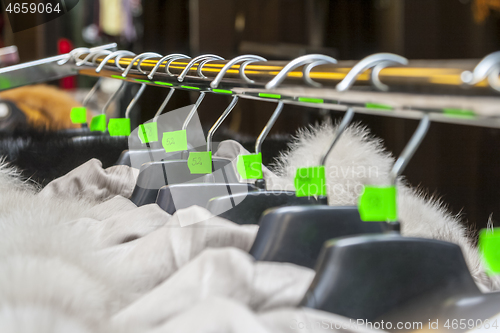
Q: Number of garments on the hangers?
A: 10